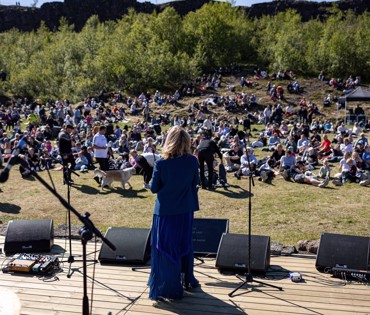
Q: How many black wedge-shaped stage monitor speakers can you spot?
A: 4